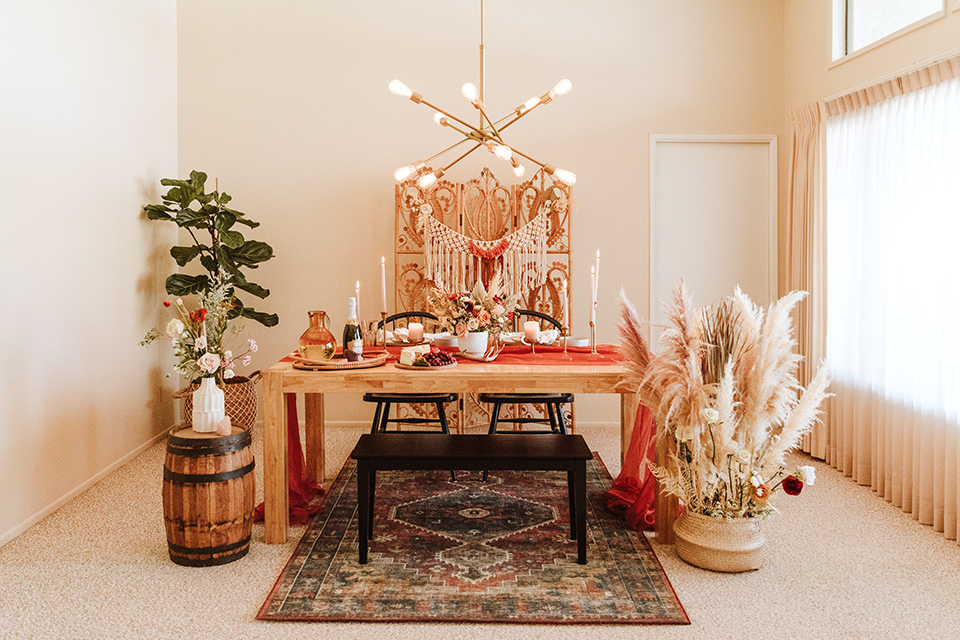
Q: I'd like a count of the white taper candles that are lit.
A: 5